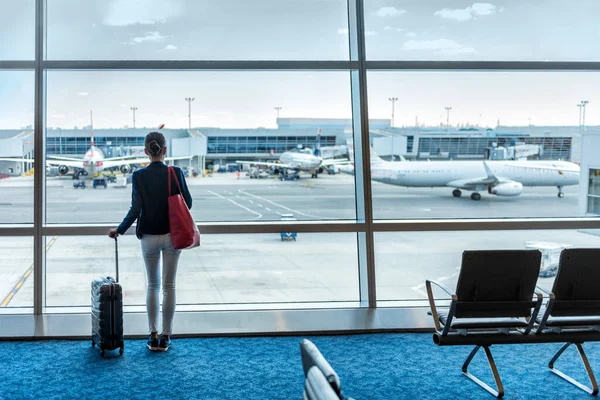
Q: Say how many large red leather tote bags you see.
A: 1